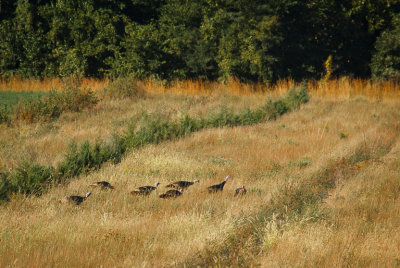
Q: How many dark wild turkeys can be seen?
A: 7